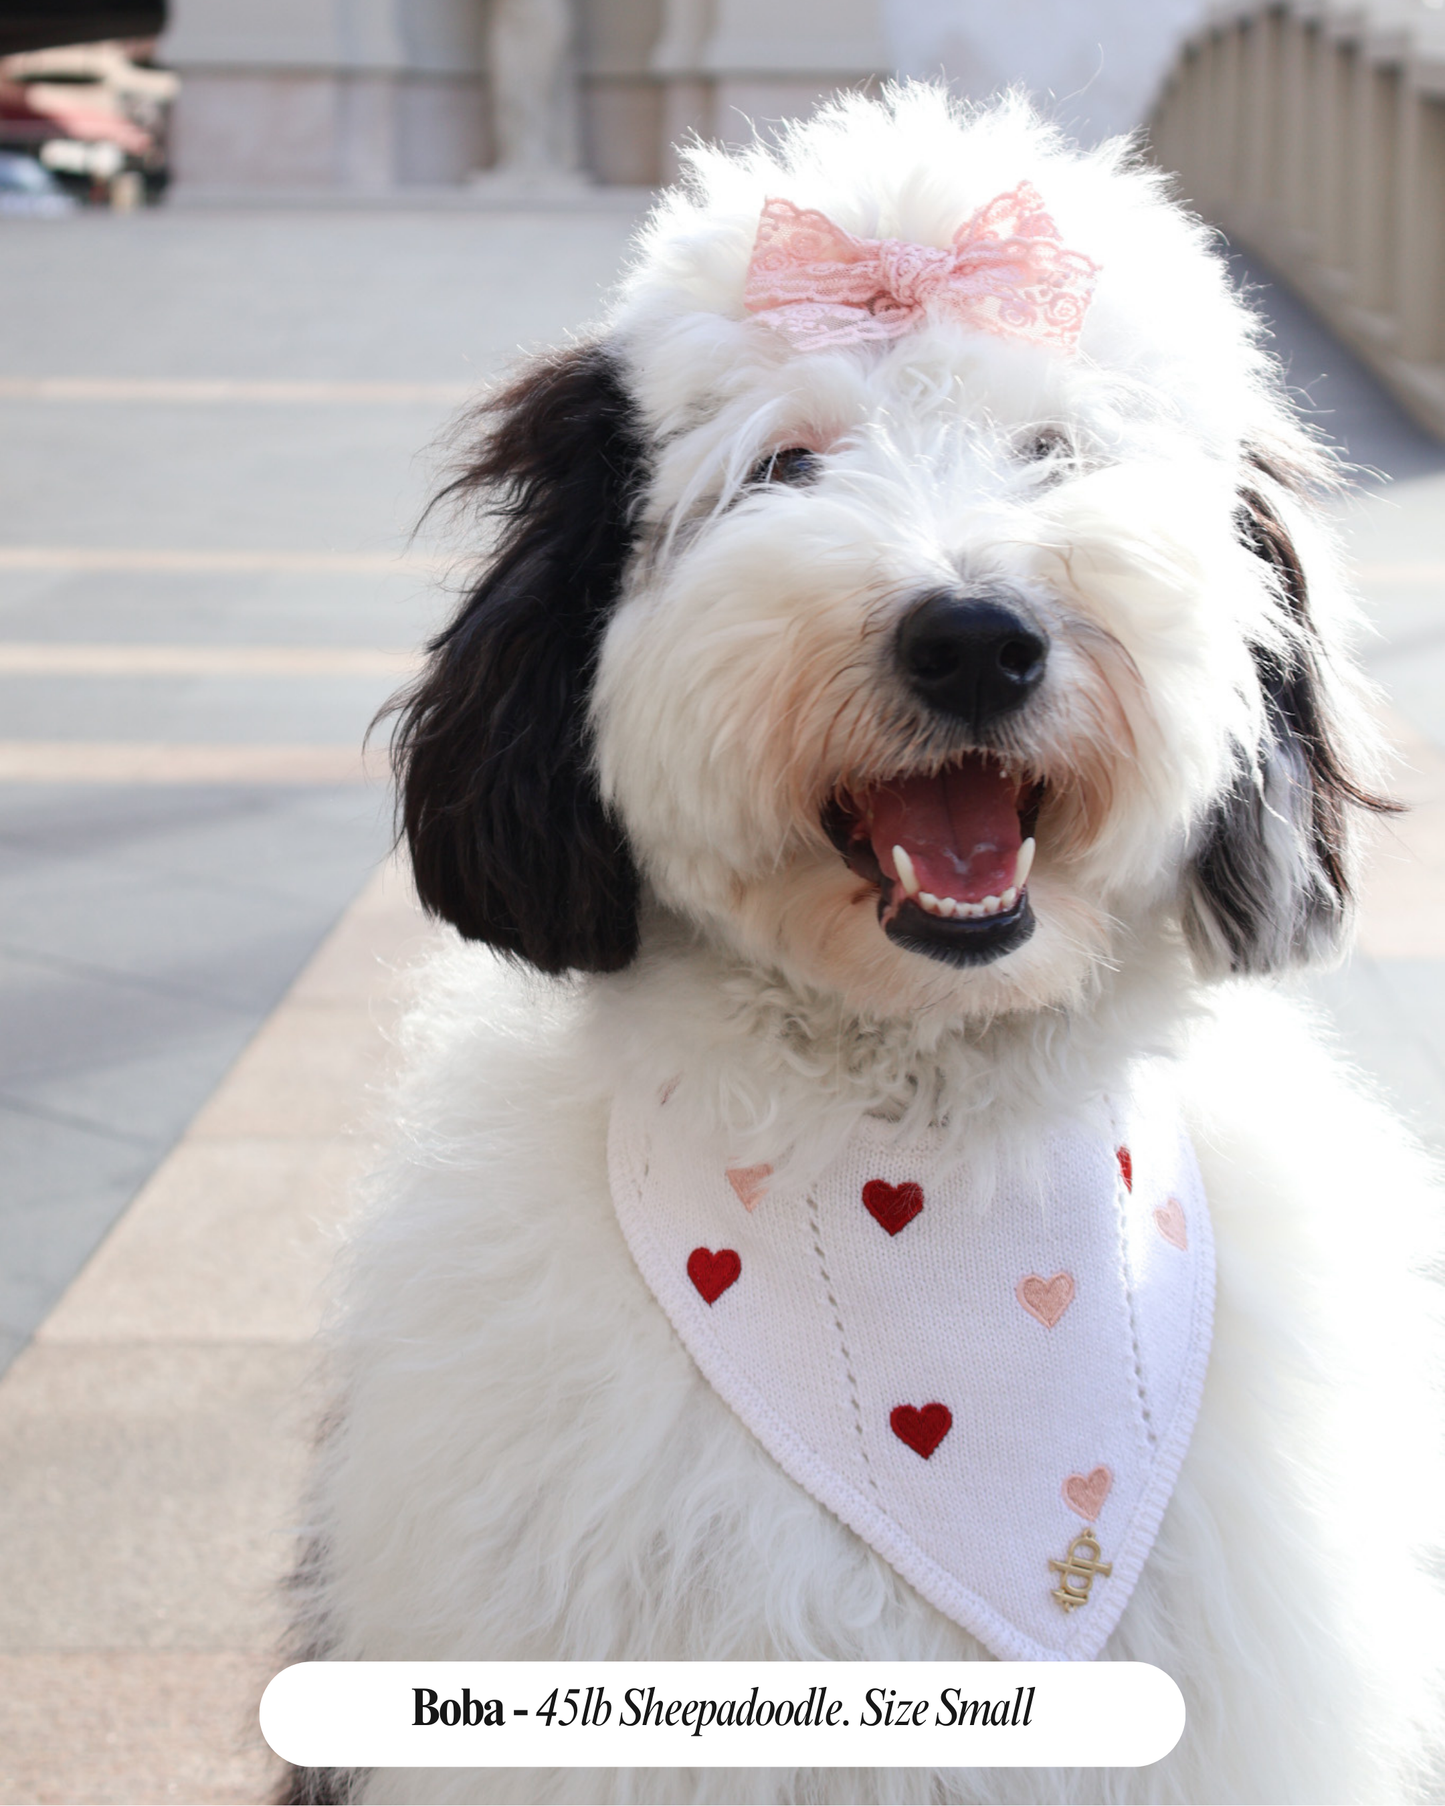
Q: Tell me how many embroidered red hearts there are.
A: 4